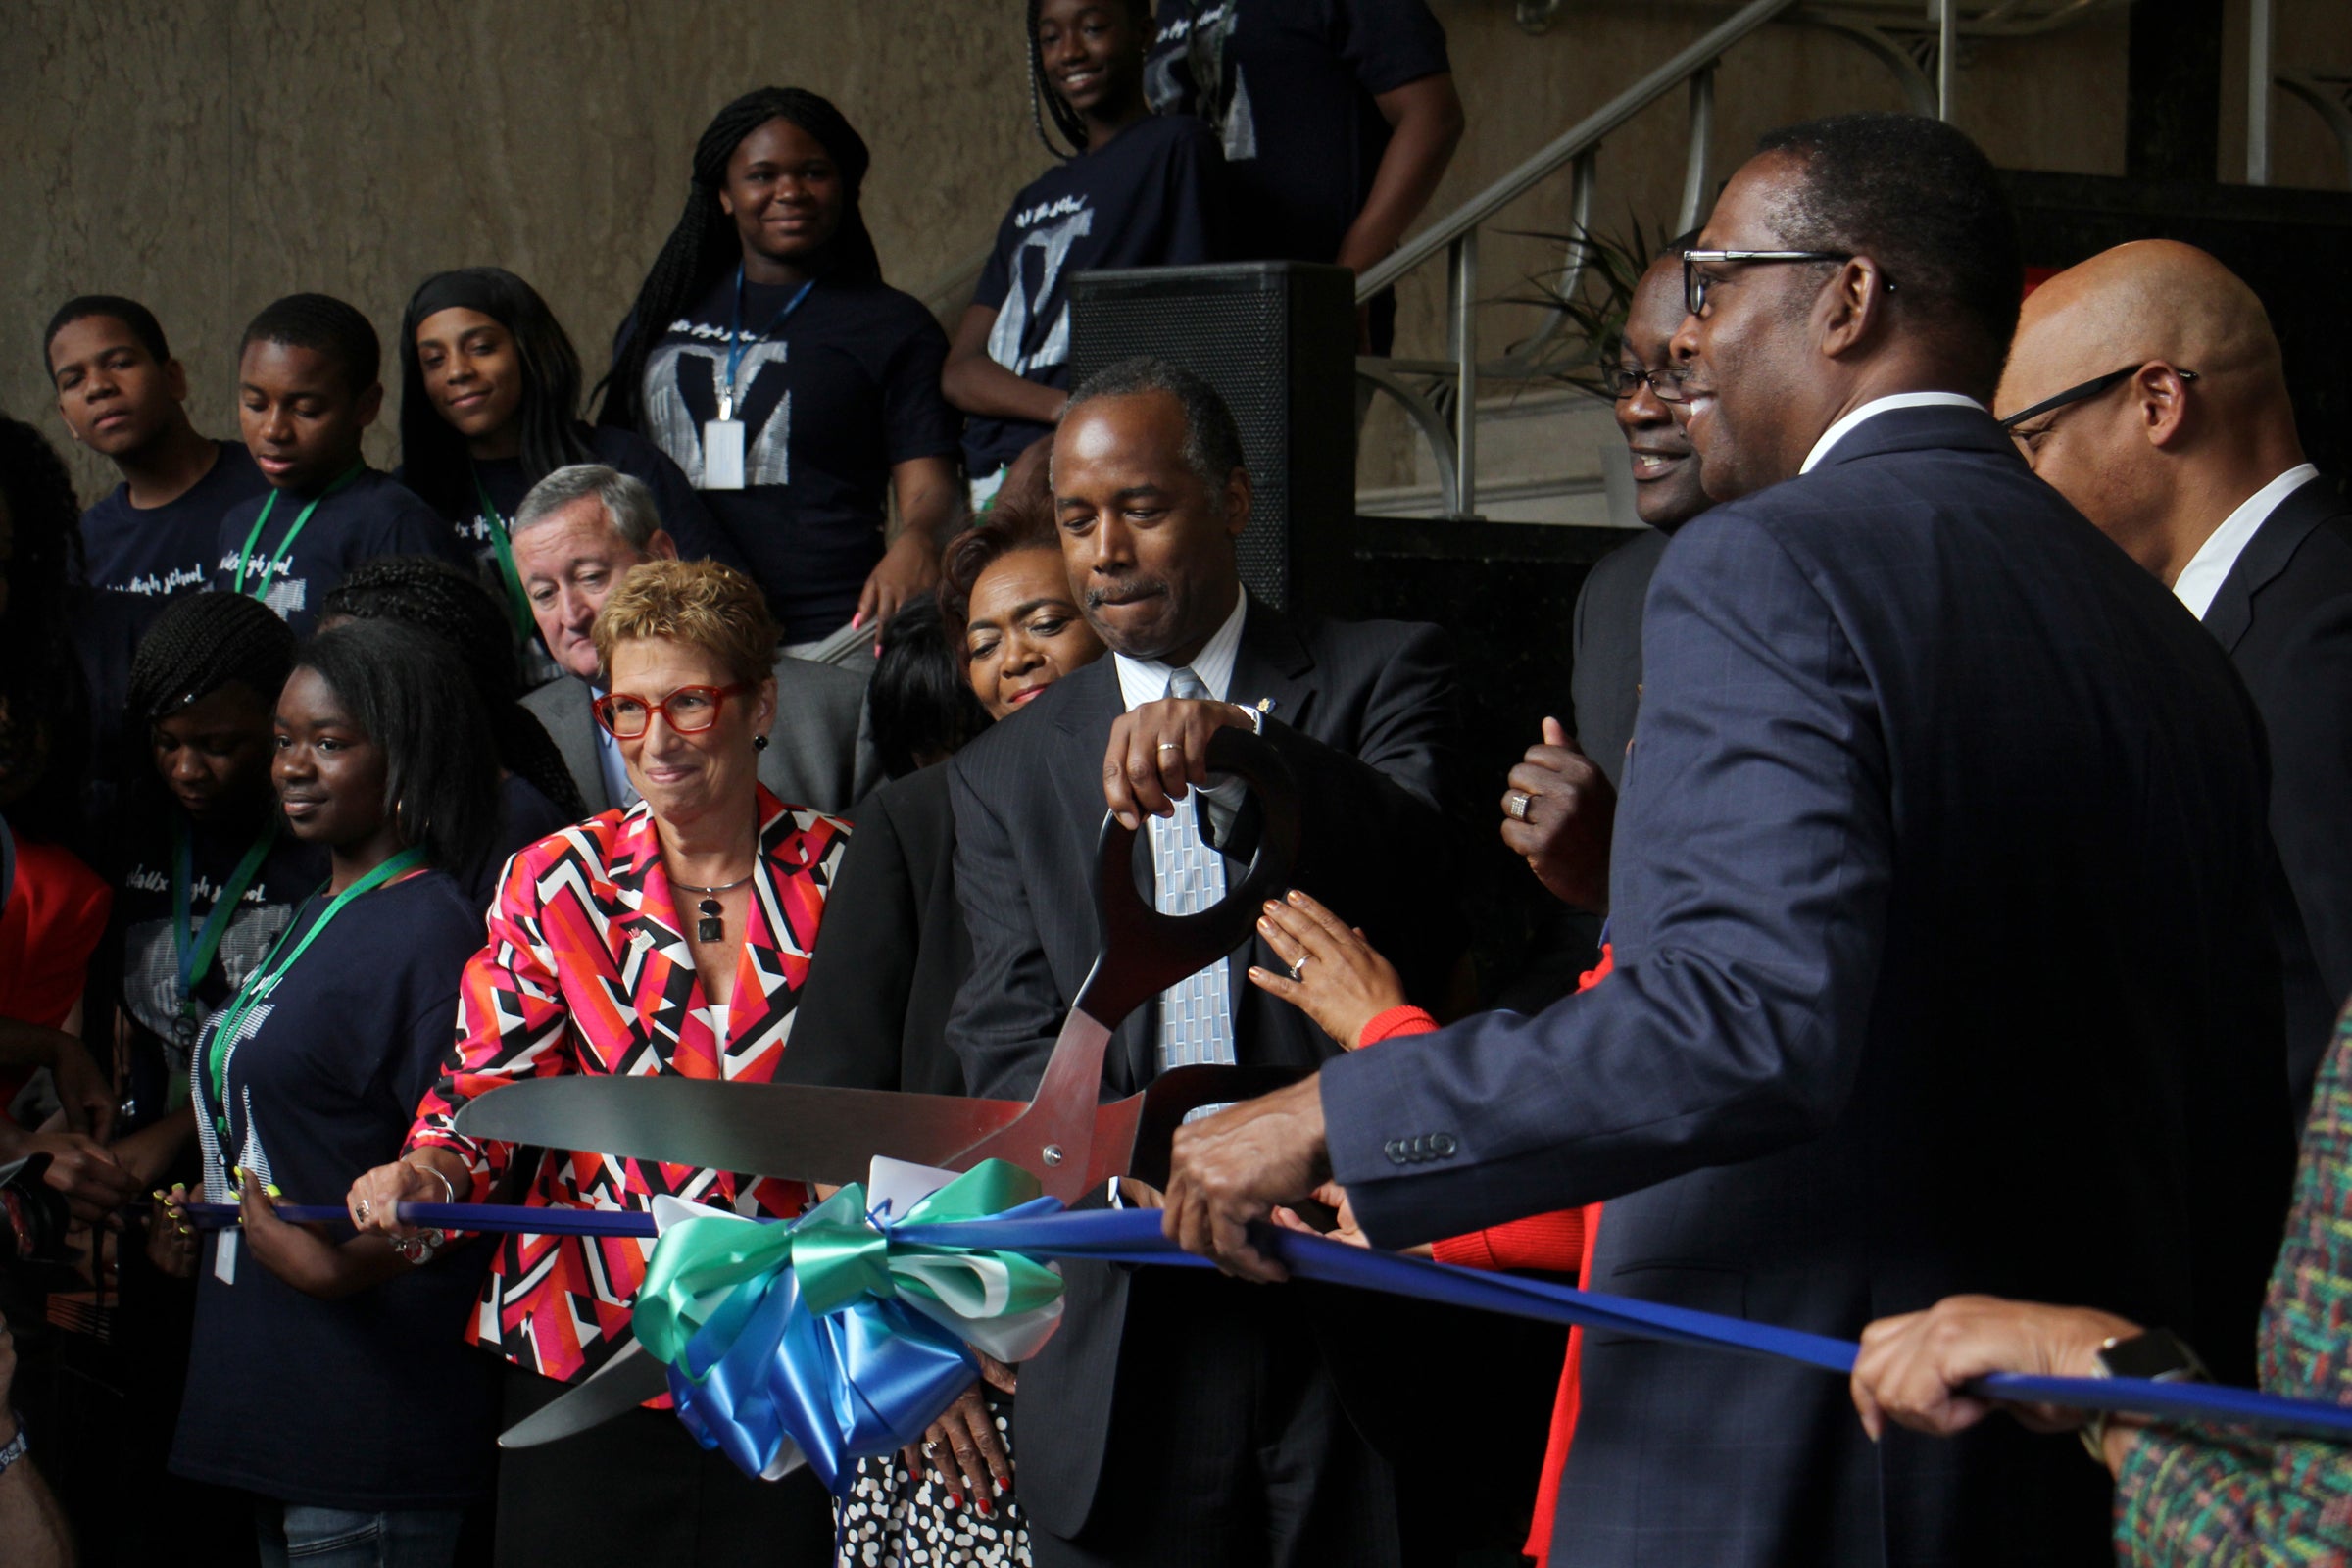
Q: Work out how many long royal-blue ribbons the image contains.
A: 1